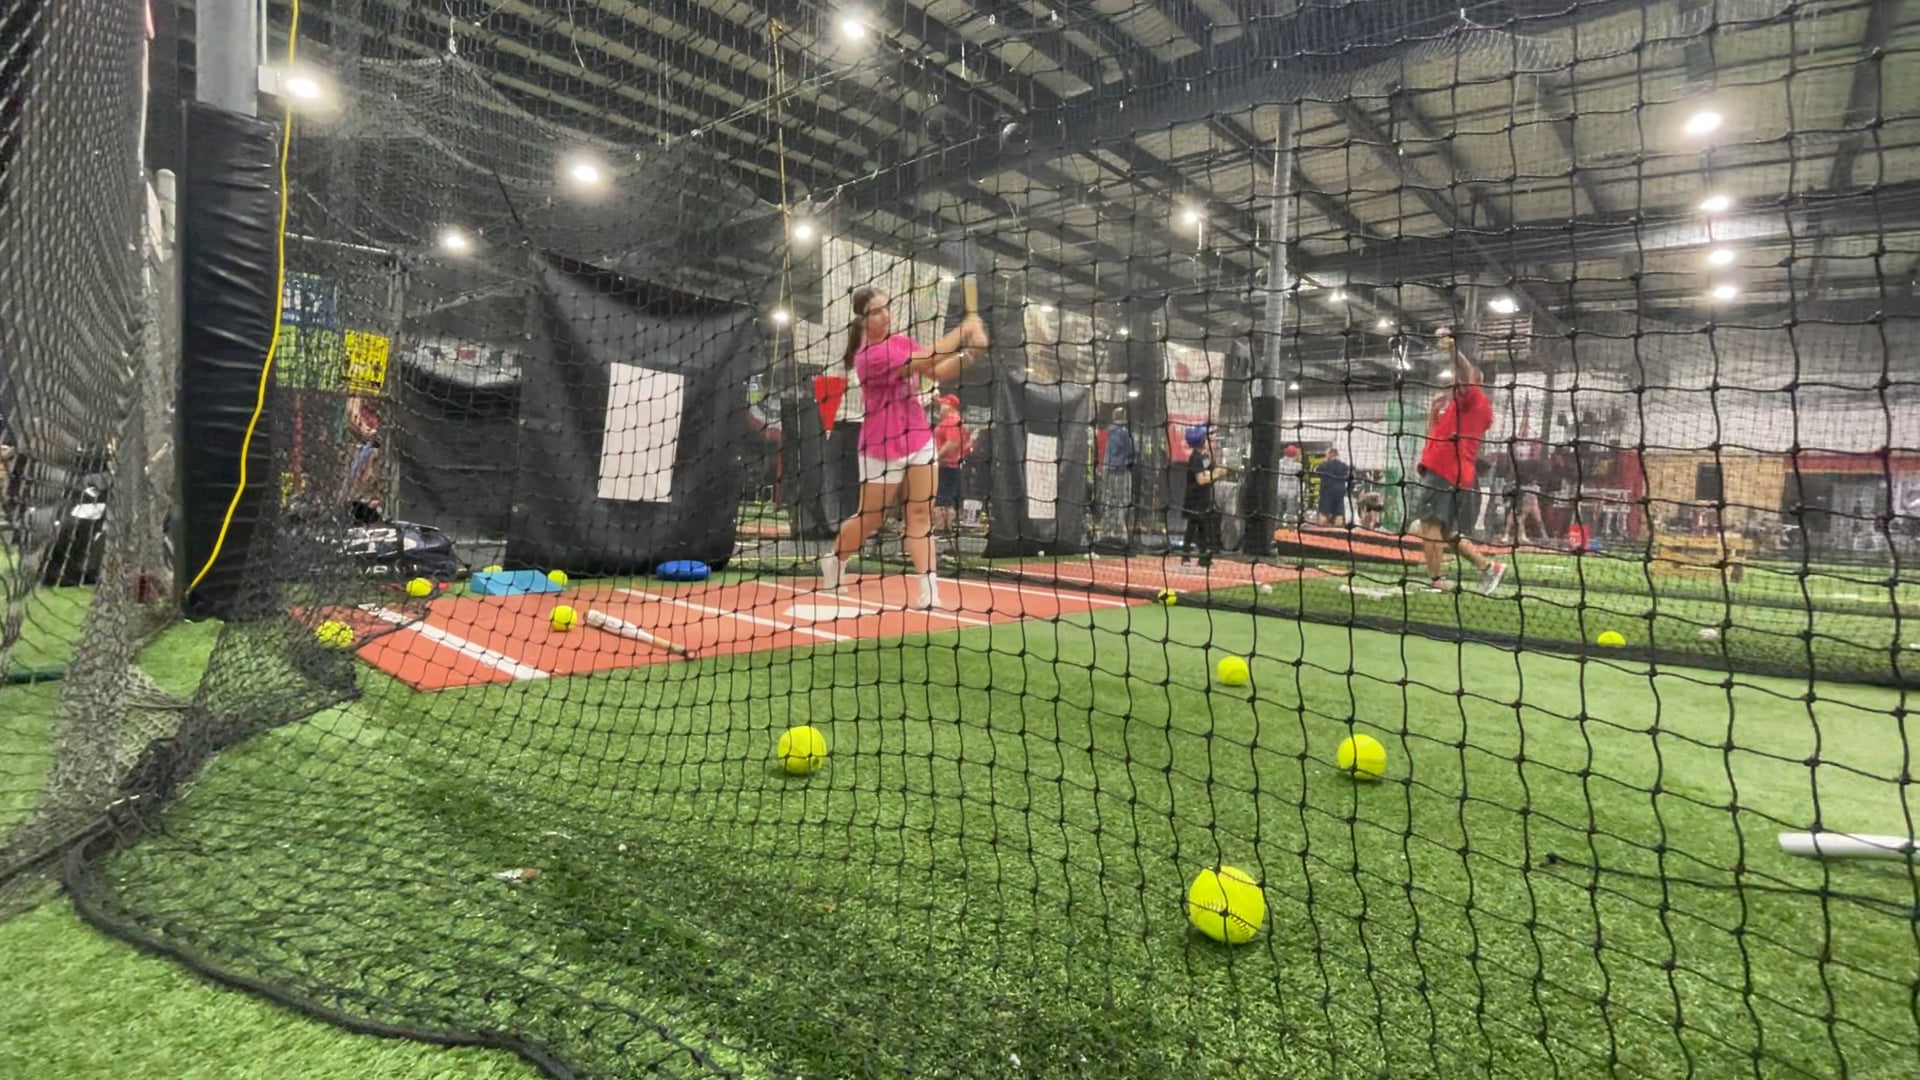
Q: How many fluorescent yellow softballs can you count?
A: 11